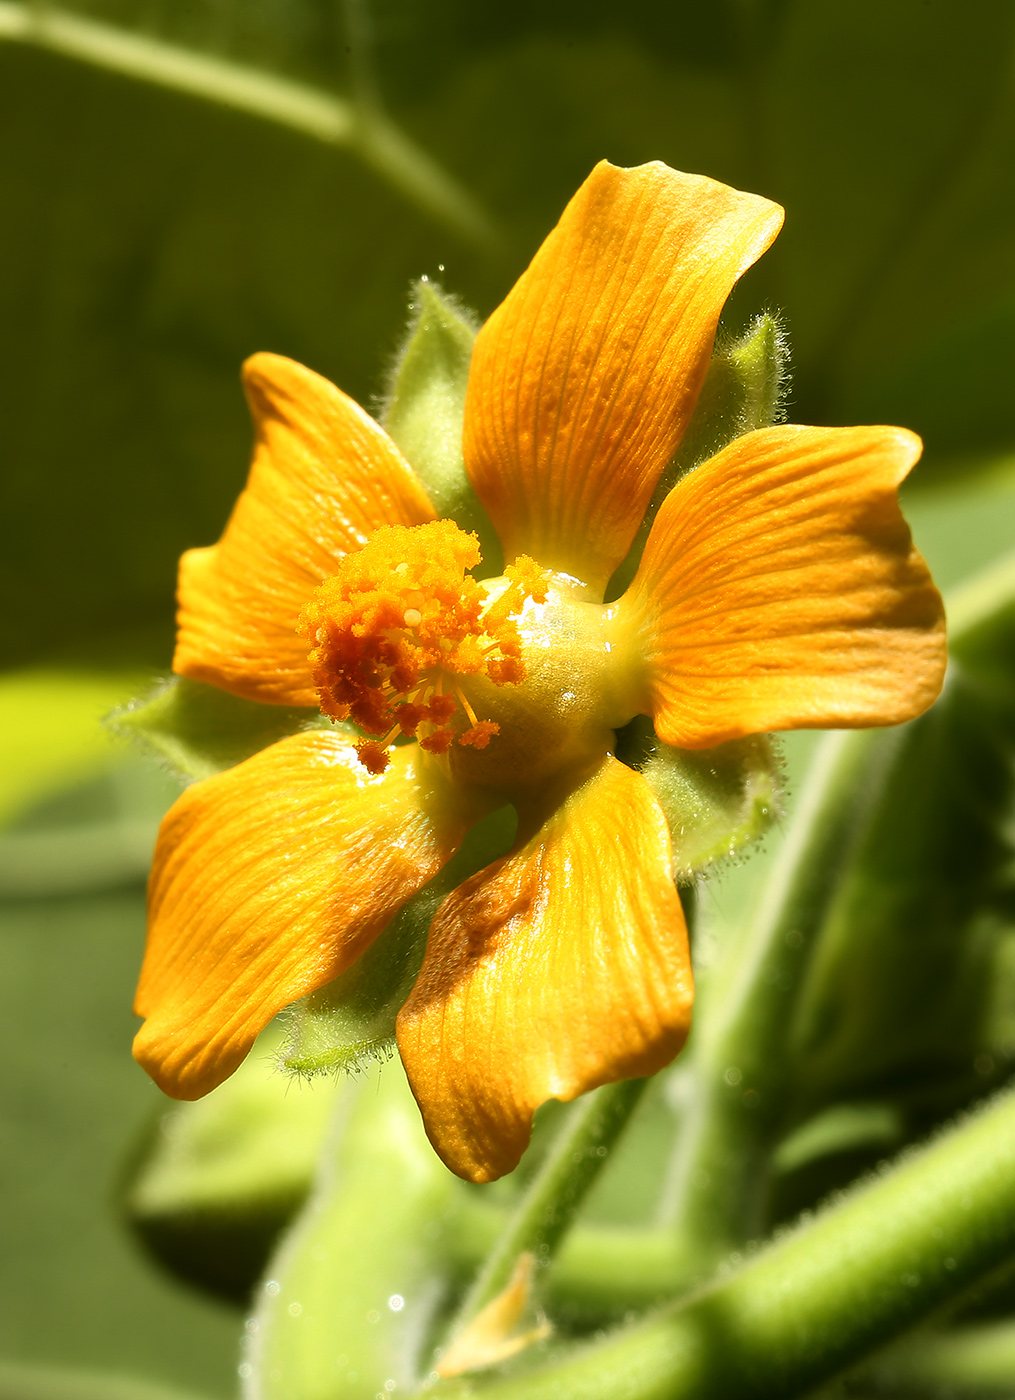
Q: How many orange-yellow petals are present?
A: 5